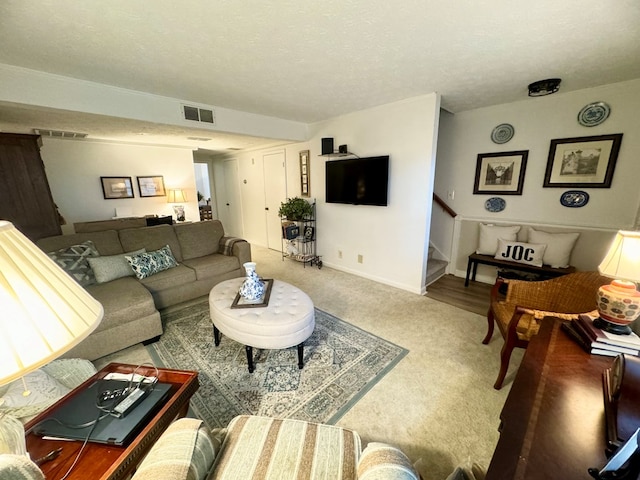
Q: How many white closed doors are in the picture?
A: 2